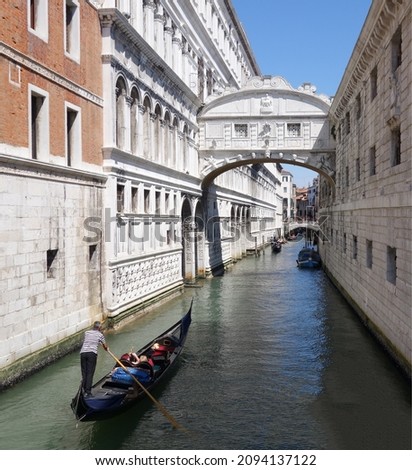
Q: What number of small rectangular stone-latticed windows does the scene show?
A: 2